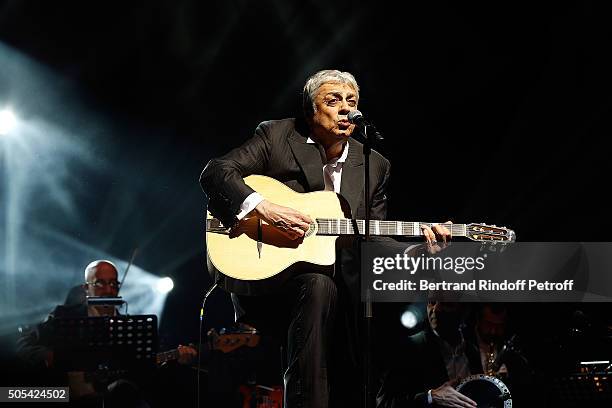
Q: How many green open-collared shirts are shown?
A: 0